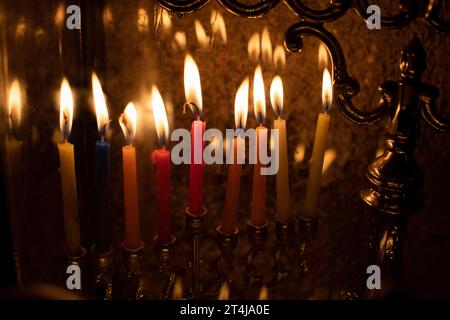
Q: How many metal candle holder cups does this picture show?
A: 9